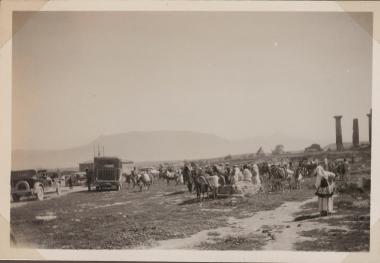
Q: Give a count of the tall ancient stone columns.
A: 3